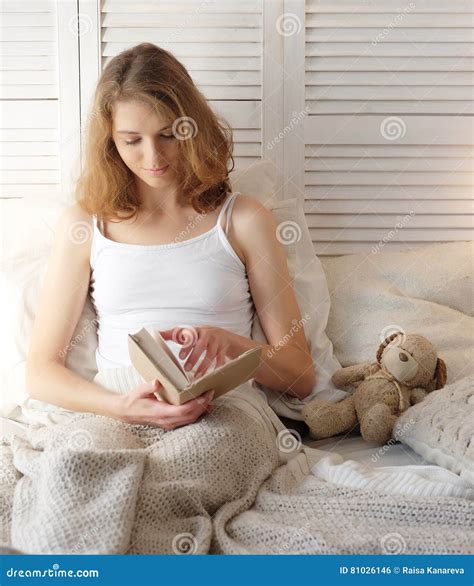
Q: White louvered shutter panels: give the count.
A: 3